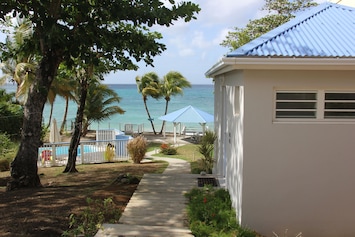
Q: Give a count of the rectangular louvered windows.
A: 2